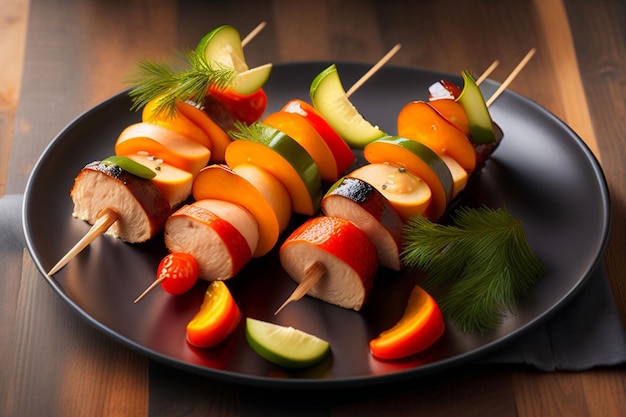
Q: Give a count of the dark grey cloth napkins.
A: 1